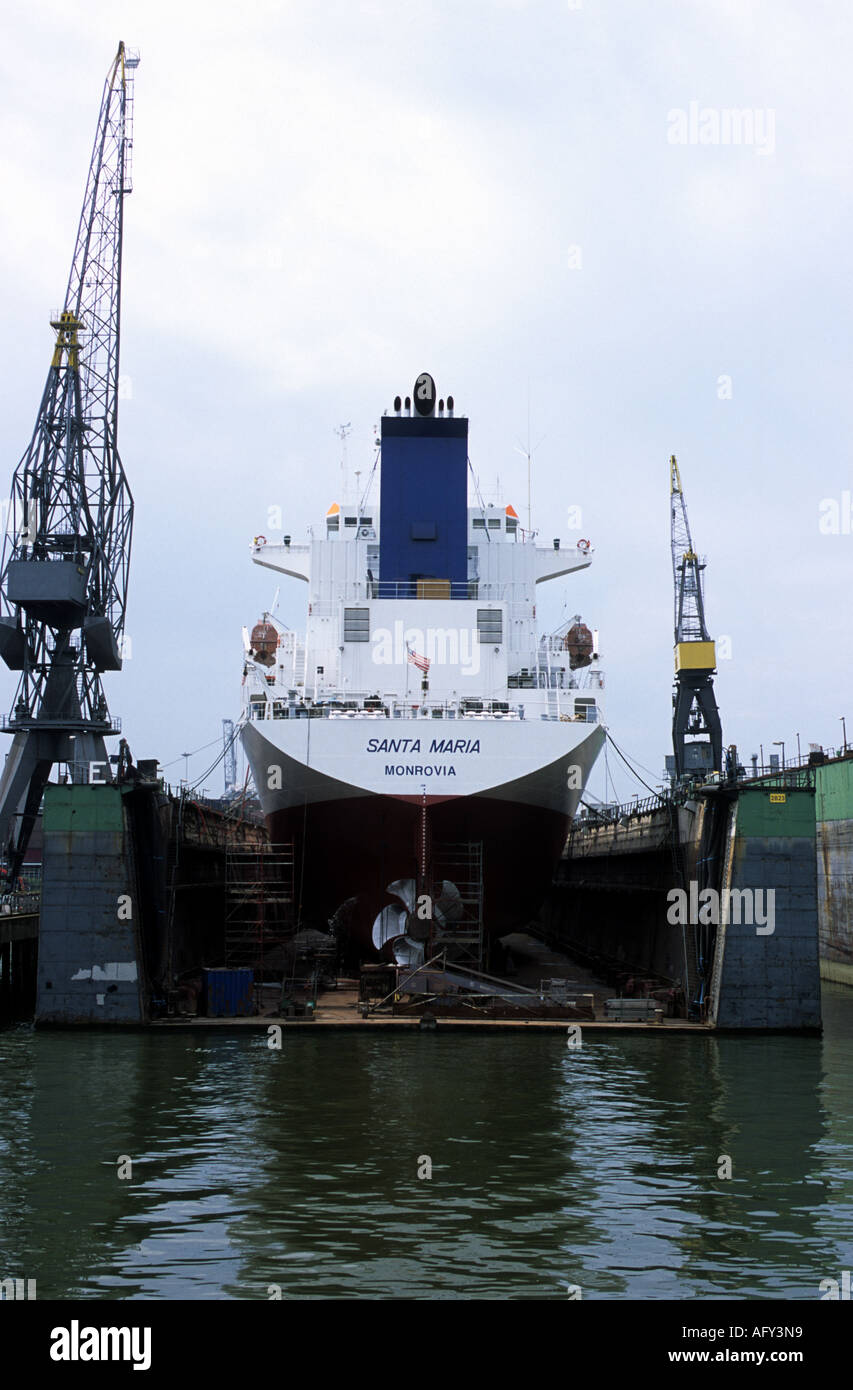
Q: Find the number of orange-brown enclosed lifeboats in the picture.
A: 2